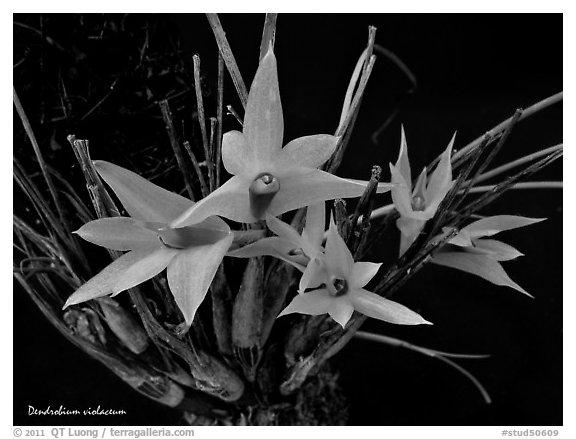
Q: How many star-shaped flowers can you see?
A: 6